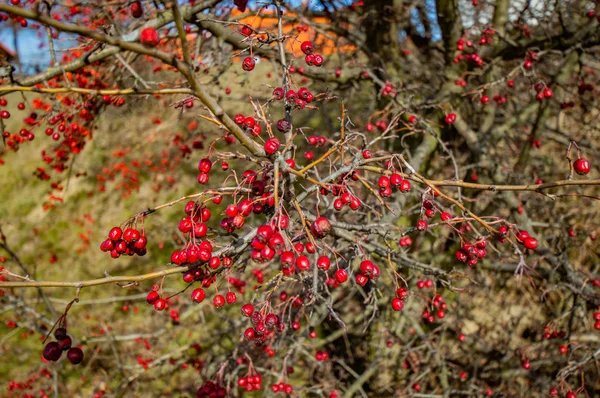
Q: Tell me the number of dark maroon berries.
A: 4